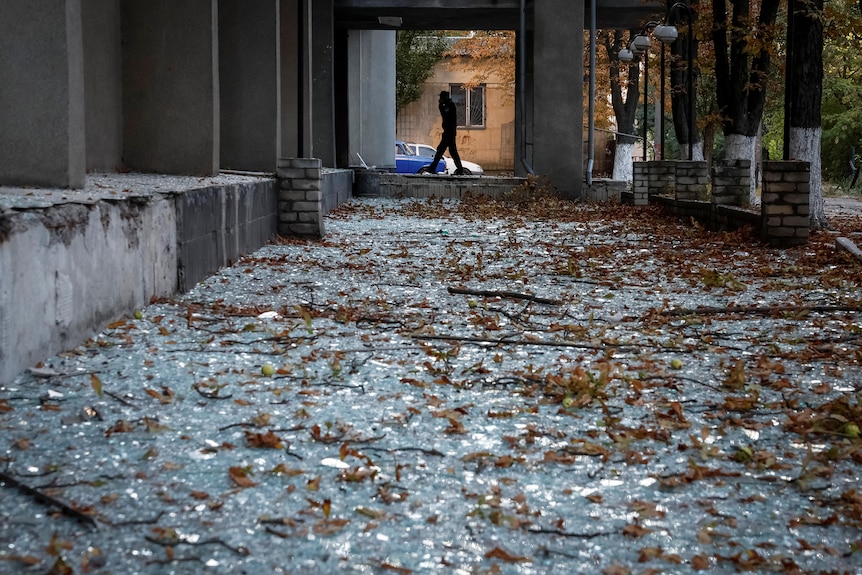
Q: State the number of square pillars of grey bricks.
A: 6